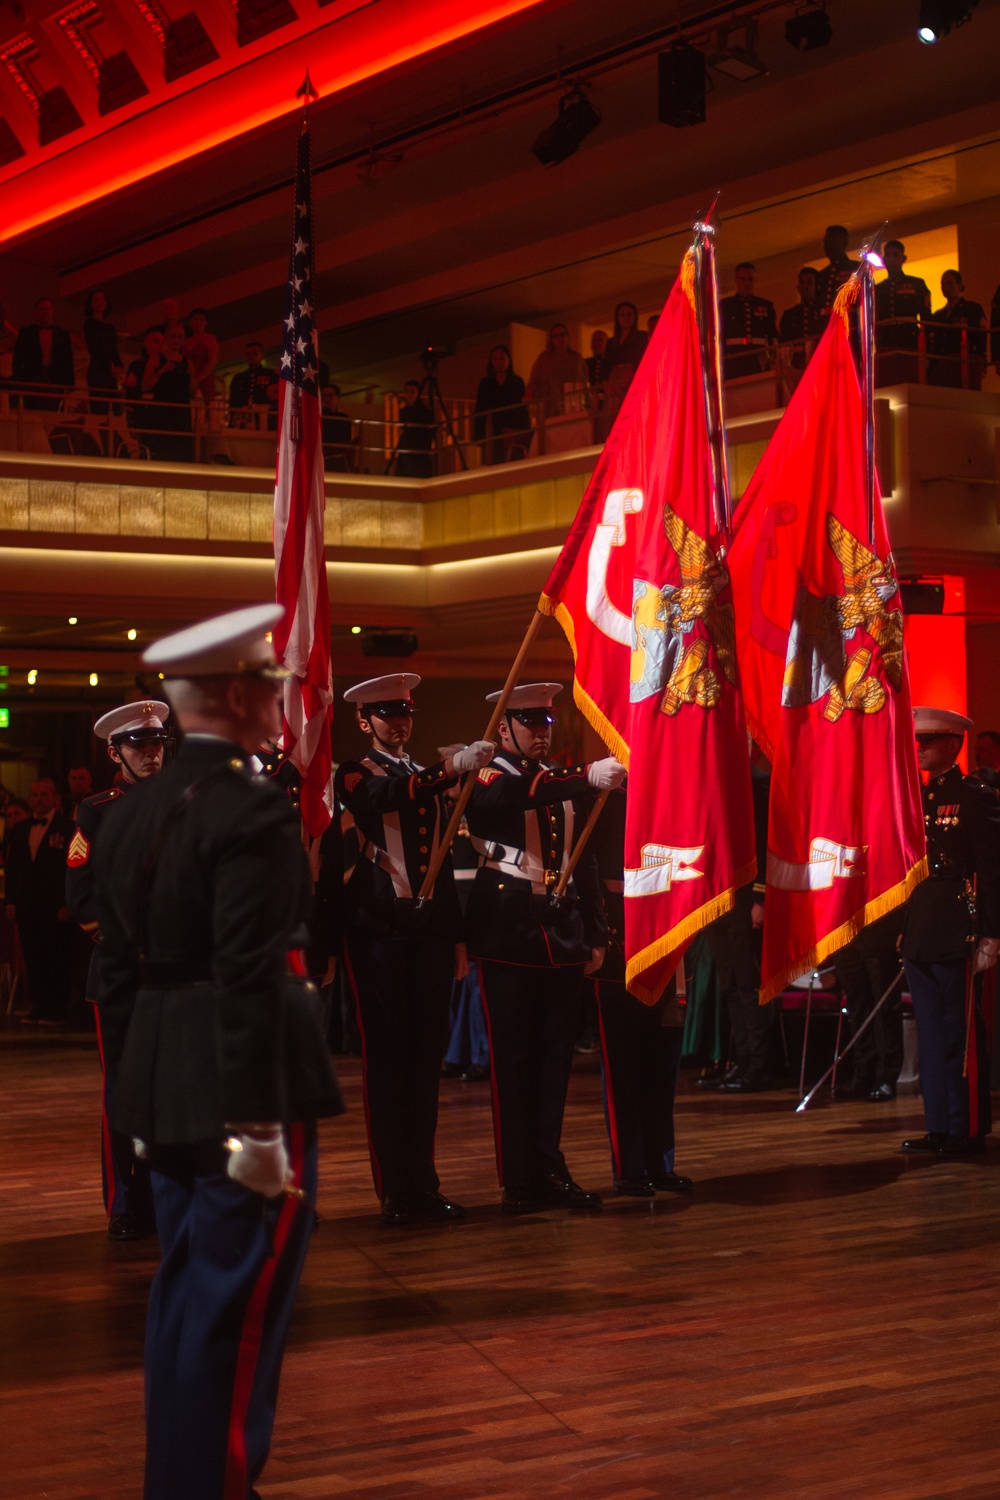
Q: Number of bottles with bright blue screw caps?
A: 0